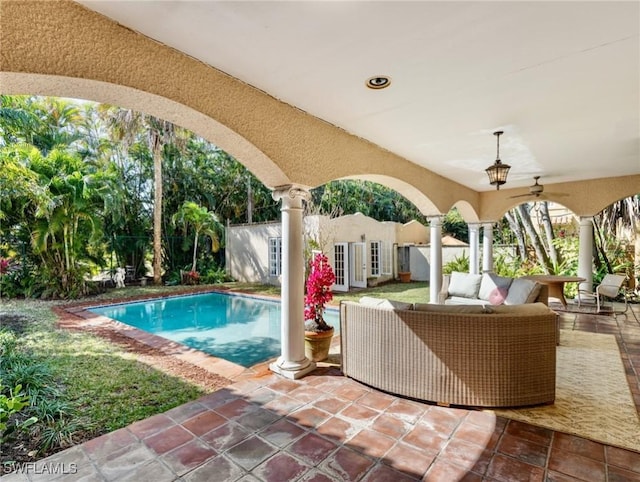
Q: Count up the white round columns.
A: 5